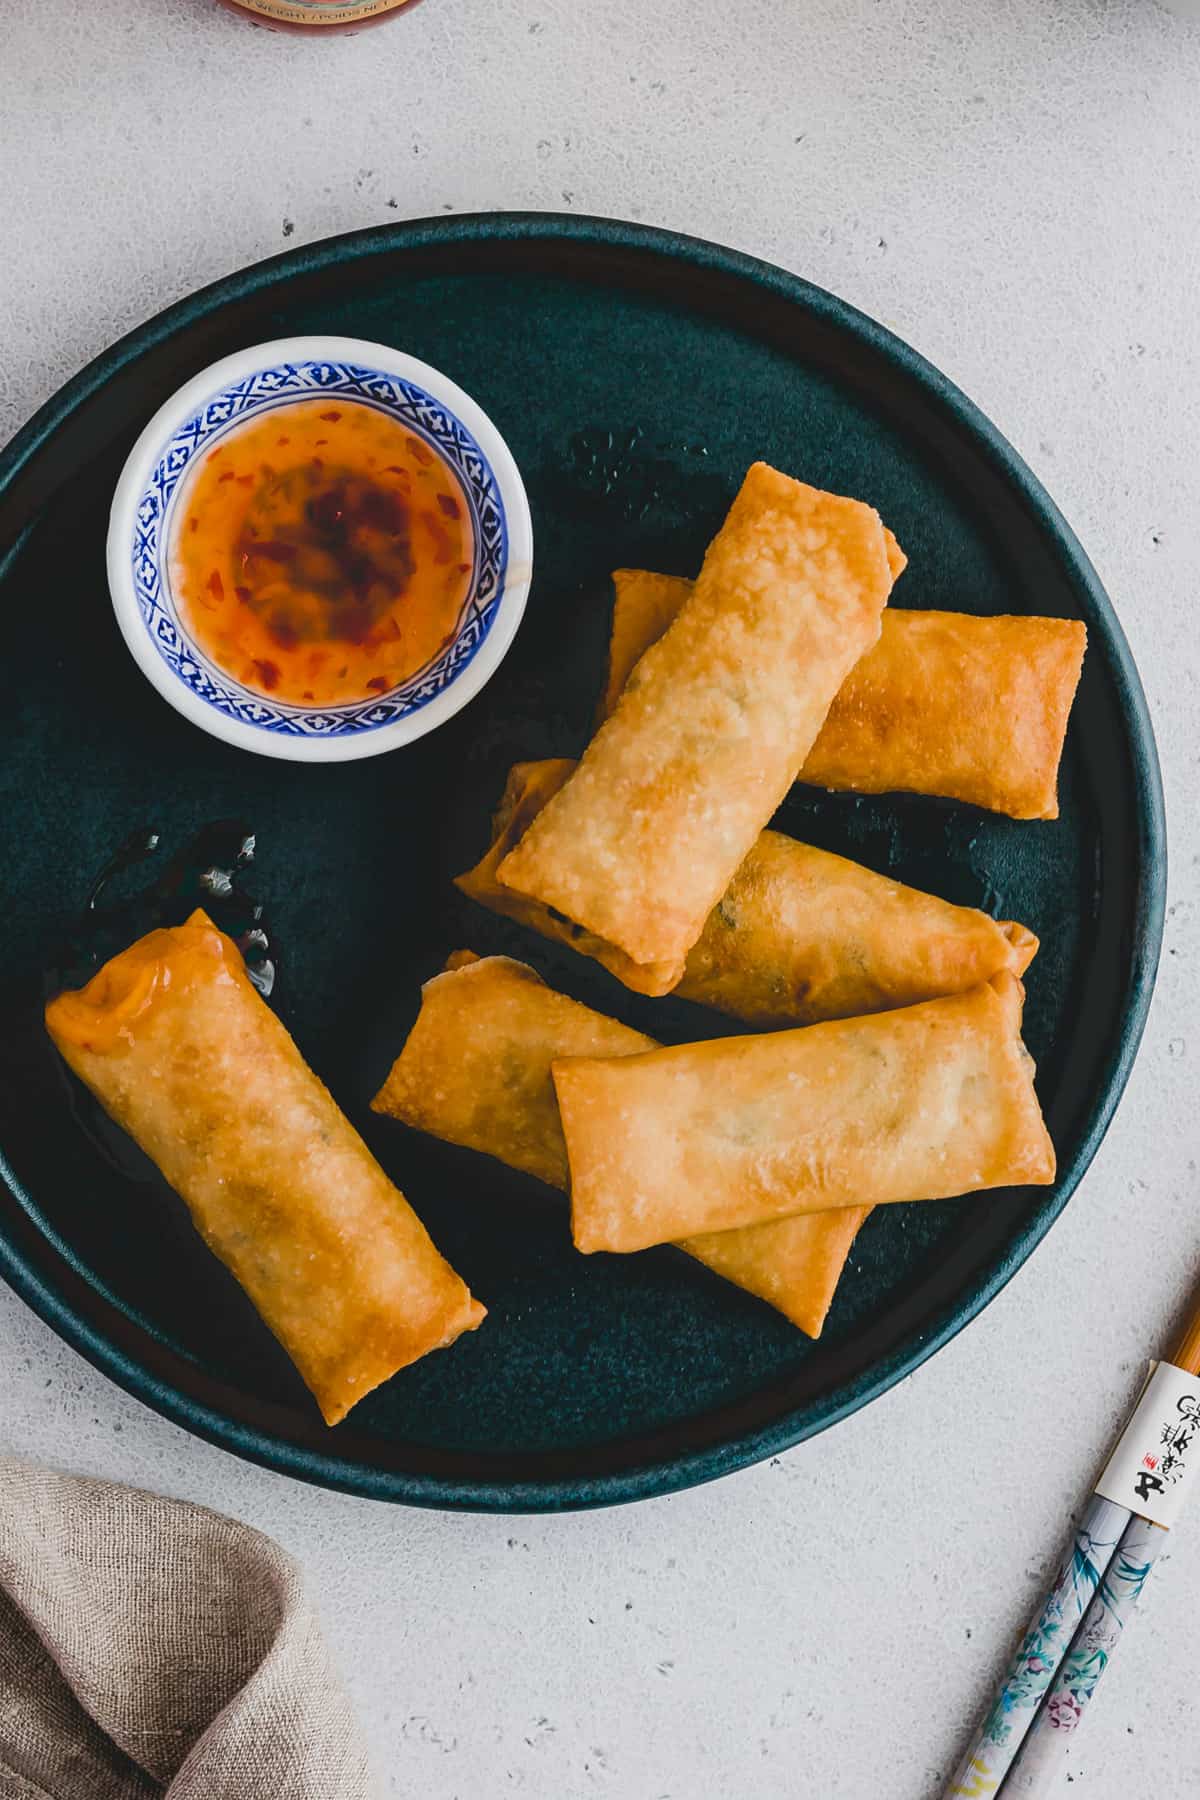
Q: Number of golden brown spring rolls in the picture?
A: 6